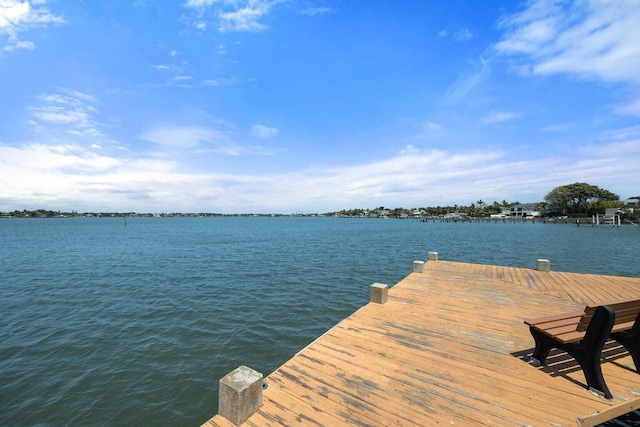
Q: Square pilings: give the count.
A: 5